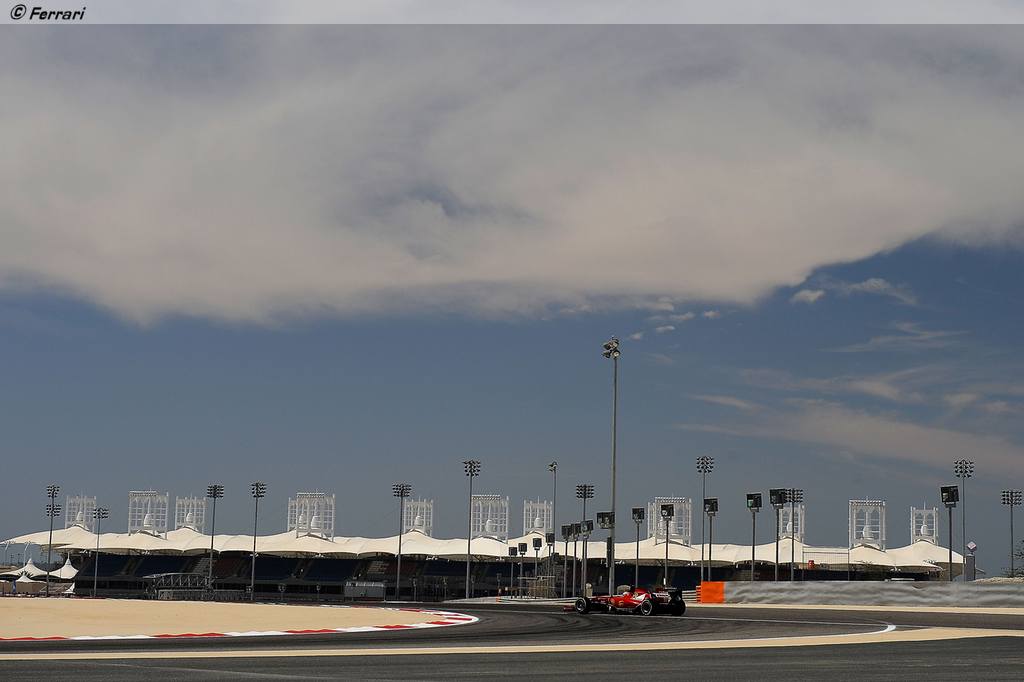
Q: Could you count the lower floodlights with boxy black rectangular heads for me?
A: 14